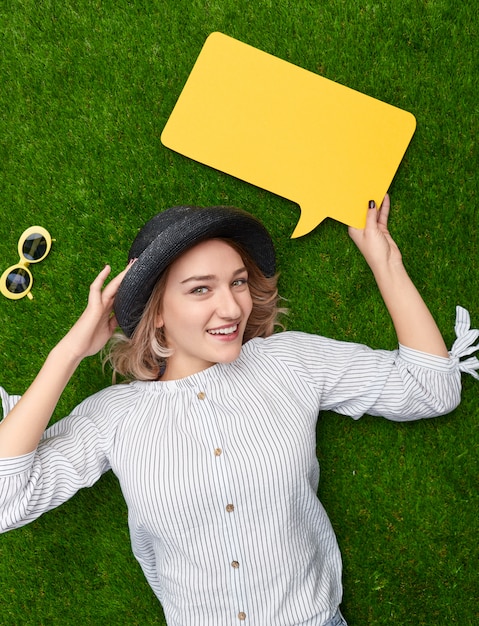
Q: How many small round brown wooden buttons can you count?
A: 5